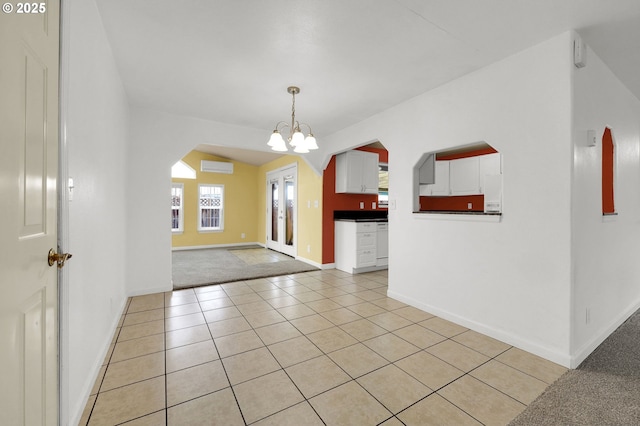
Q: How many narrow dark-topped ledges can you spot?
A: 2